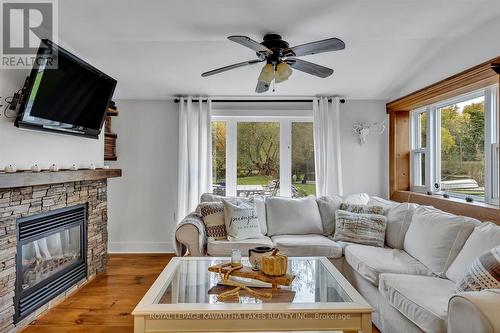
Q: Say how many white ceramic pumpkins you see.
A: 6